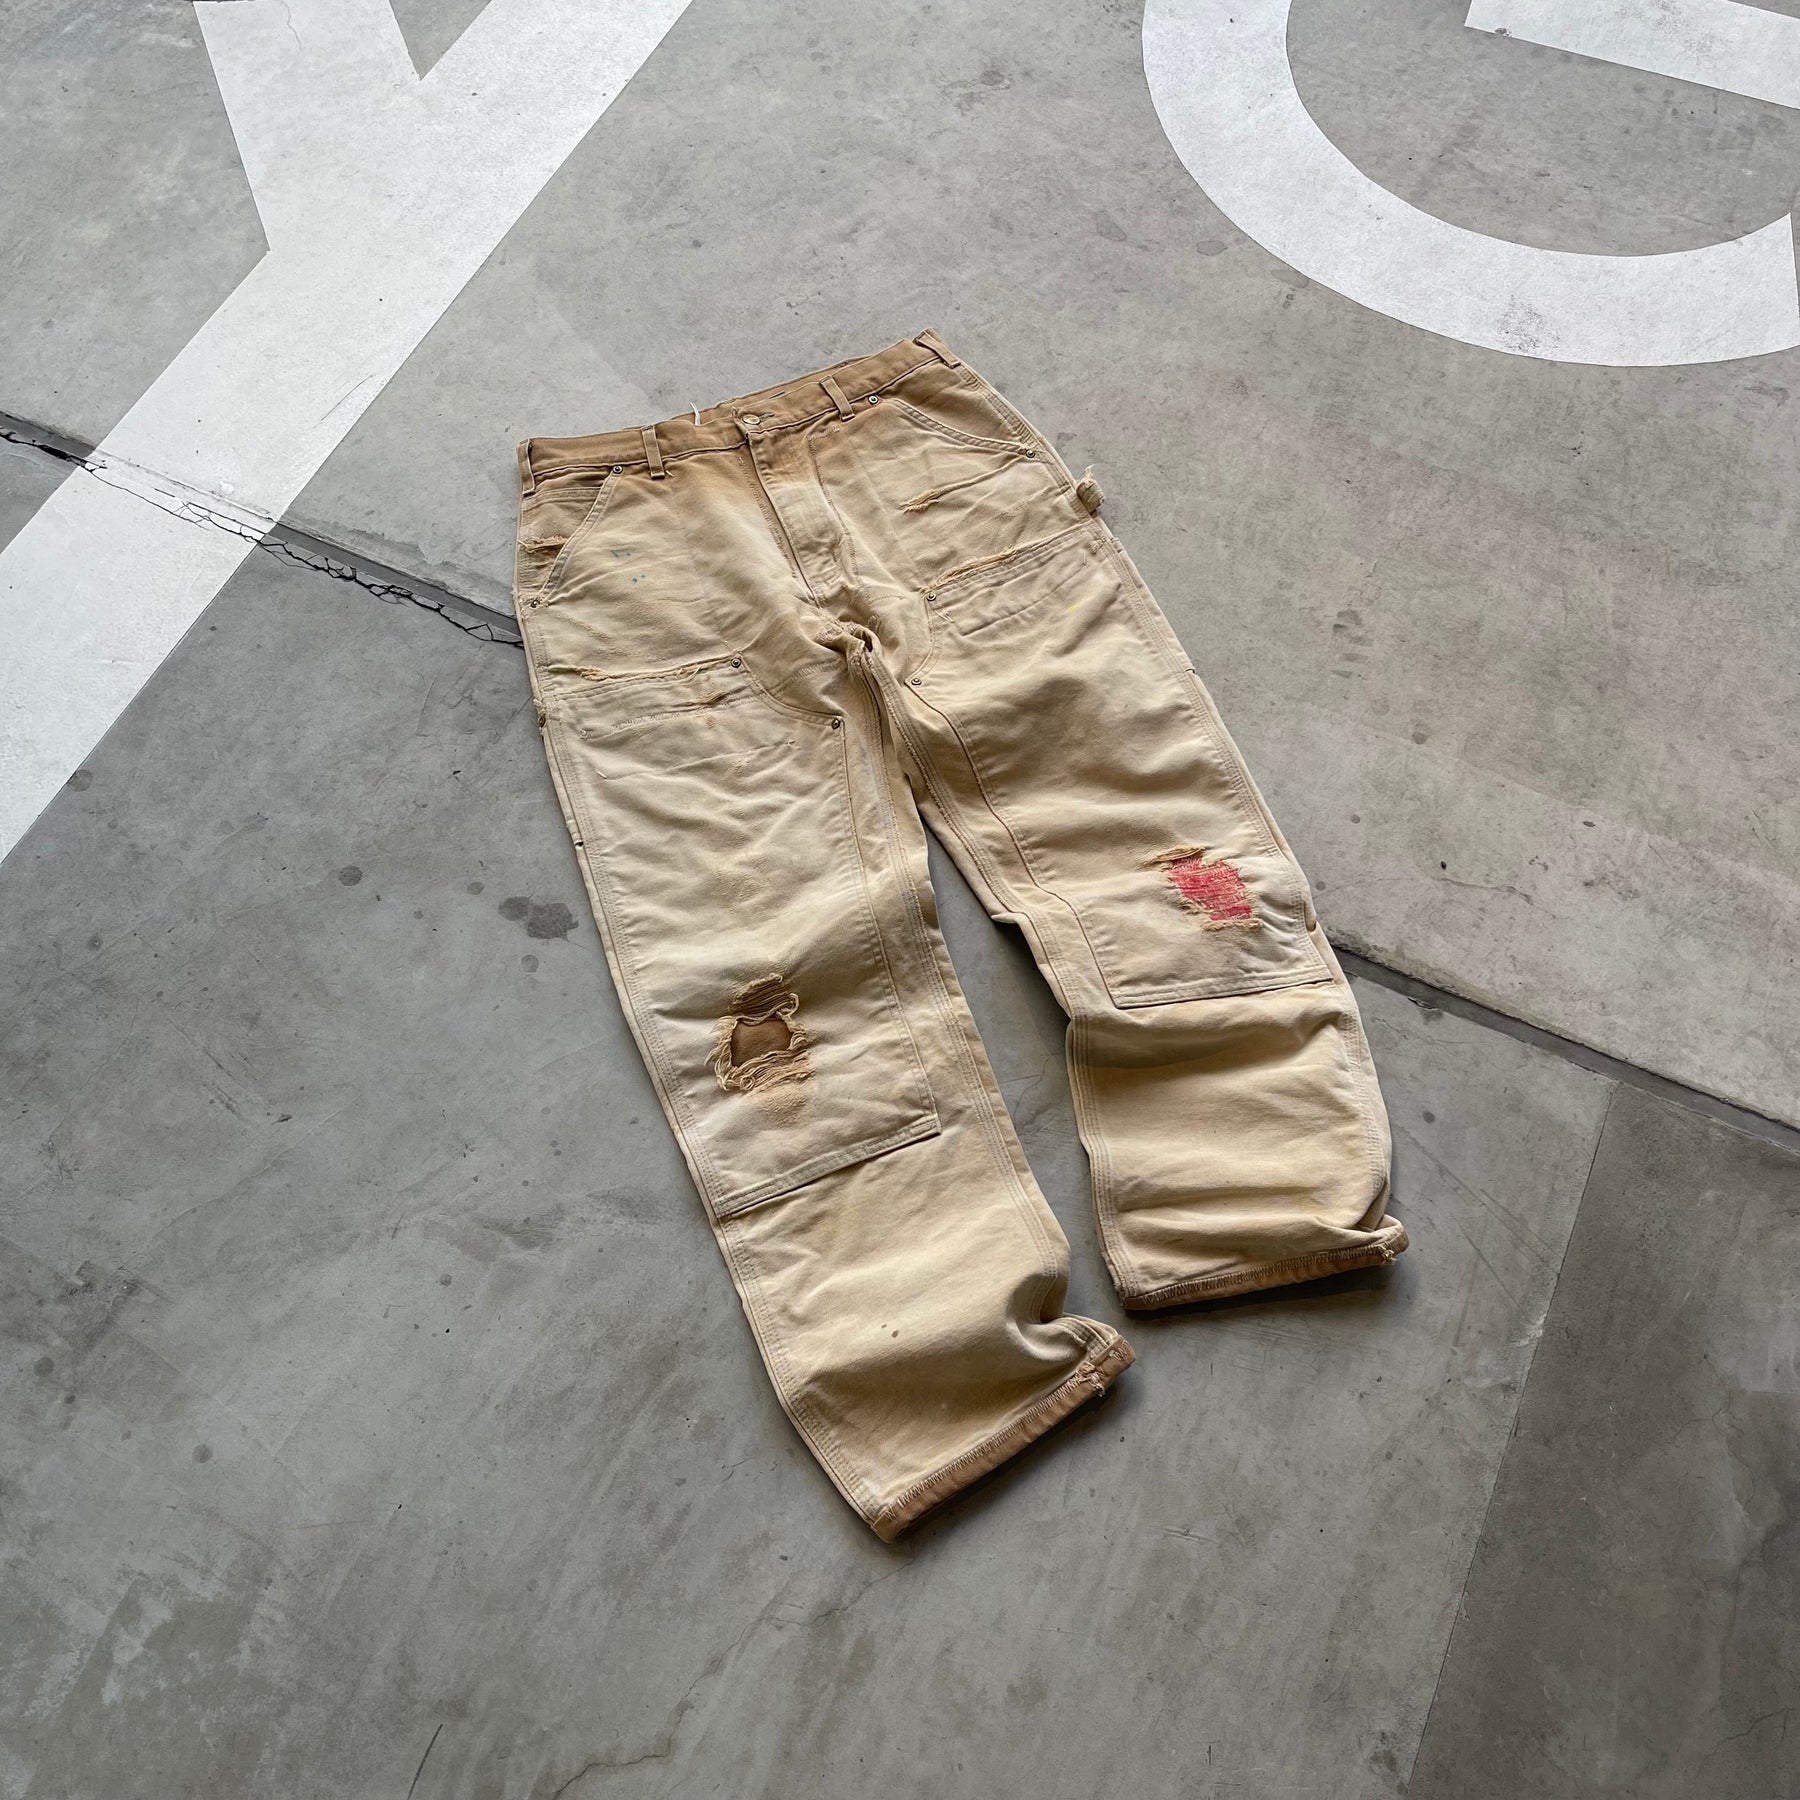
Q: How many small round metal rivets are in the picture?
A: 9